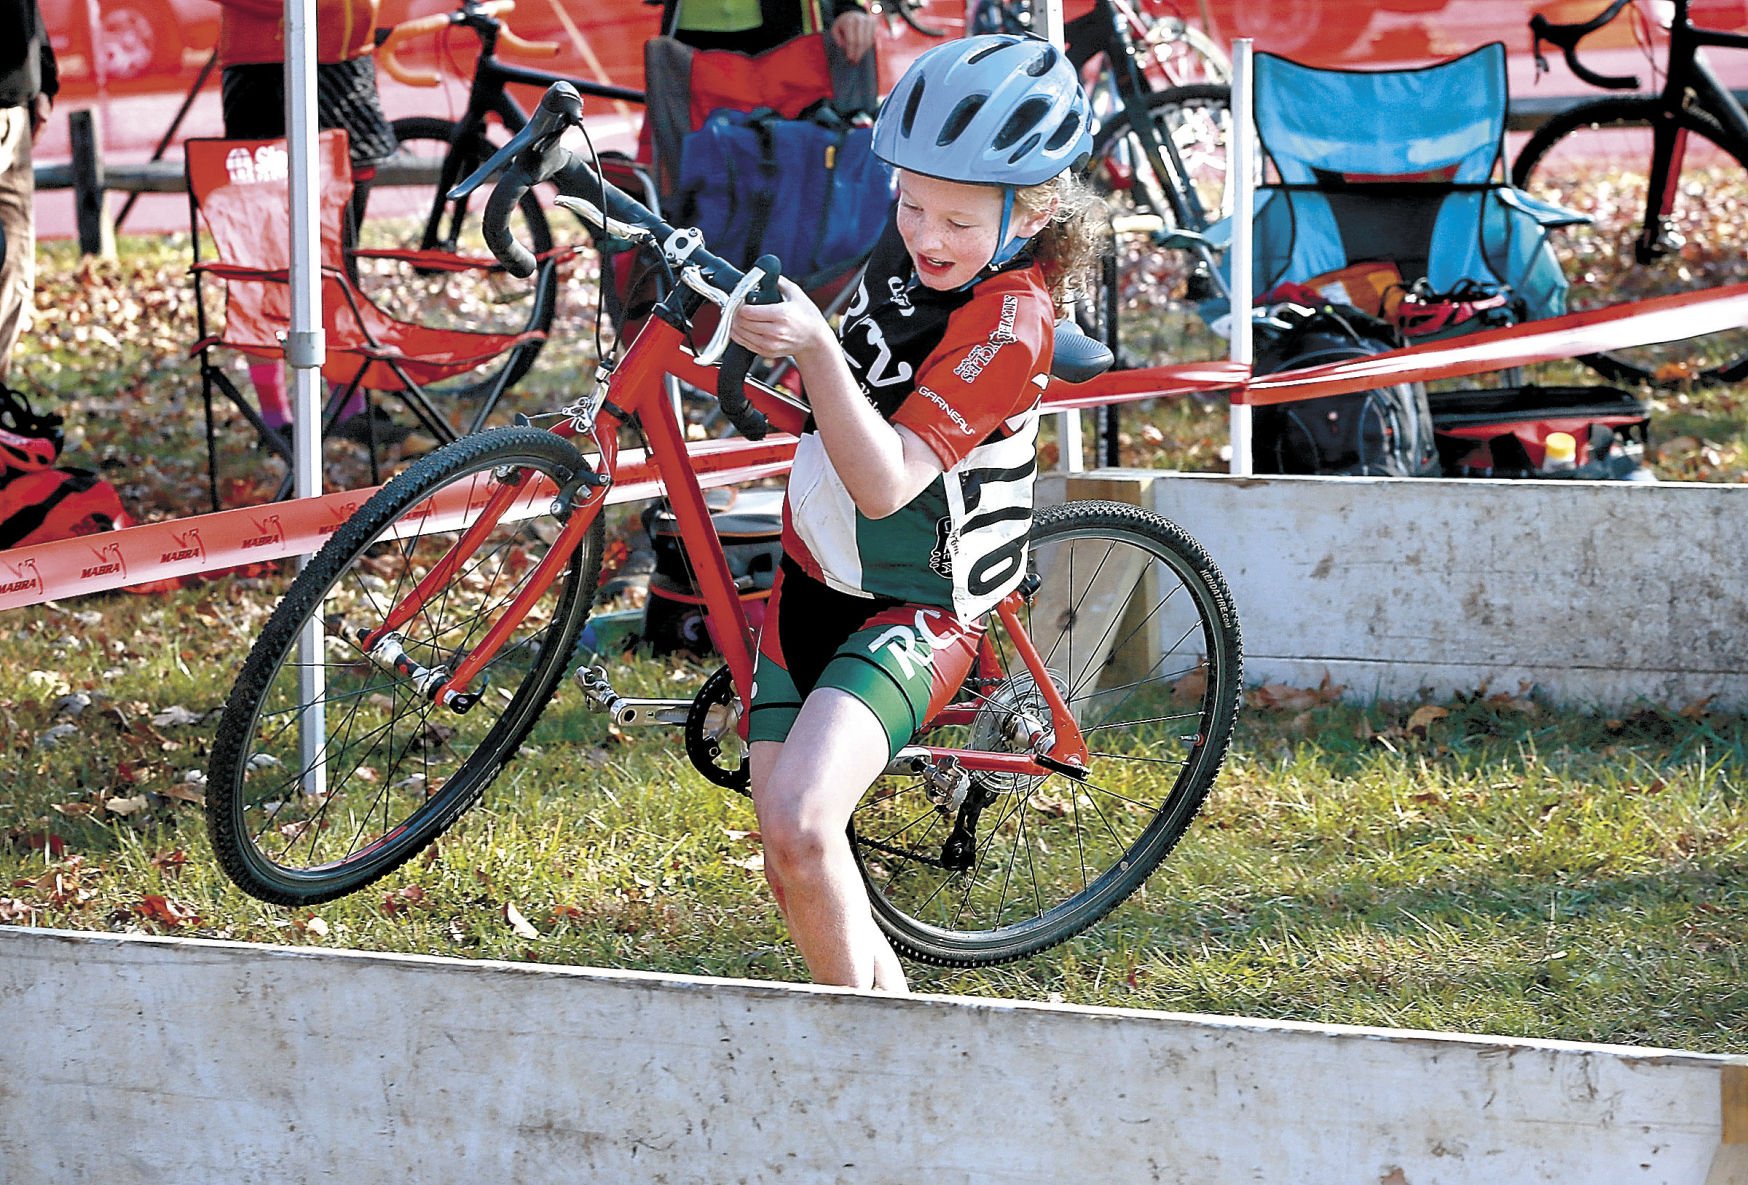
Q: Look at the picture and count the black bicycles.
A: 3